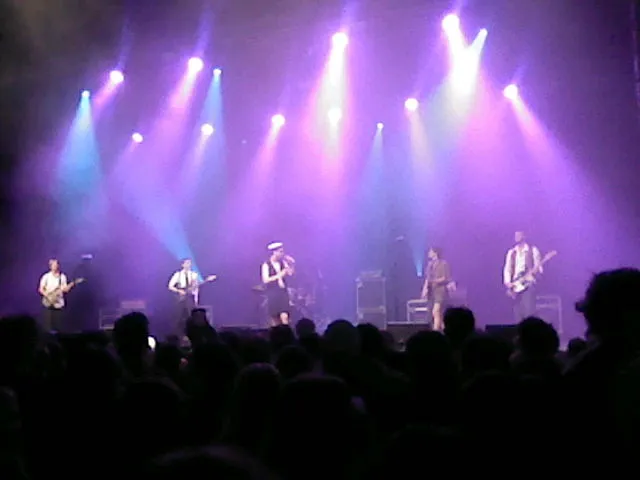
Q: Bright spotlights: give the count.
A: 14